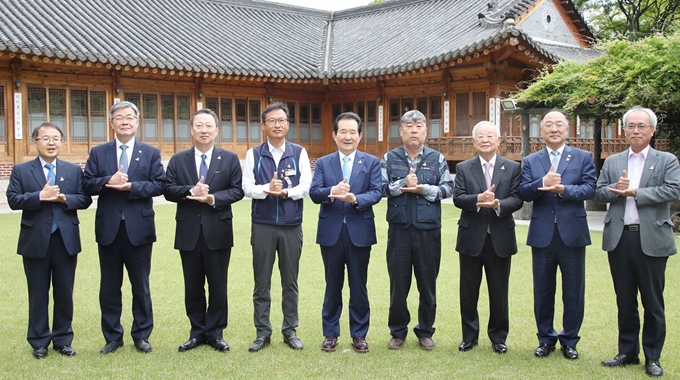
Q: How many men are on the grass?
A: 9